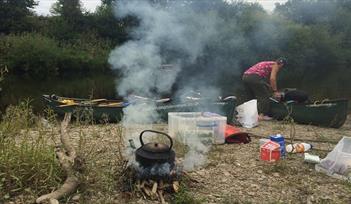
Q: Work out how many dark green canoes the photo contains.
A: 3